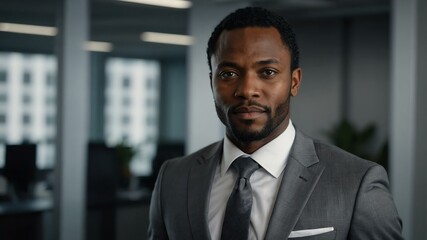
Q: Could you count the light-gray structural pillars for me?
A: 3